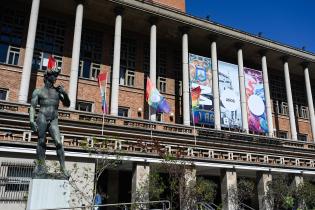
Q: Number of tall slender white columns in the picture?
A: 10